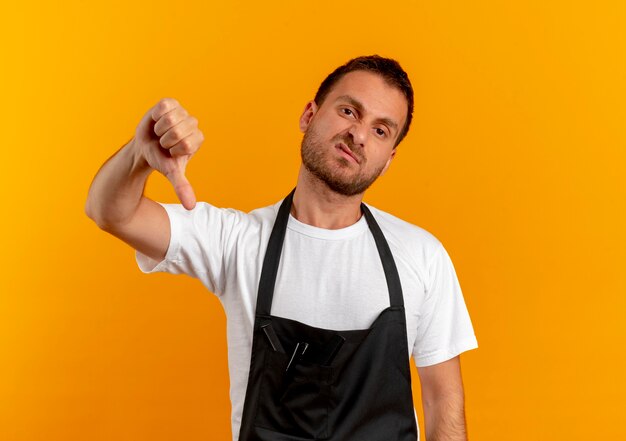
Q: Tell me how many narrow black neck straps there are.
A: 2